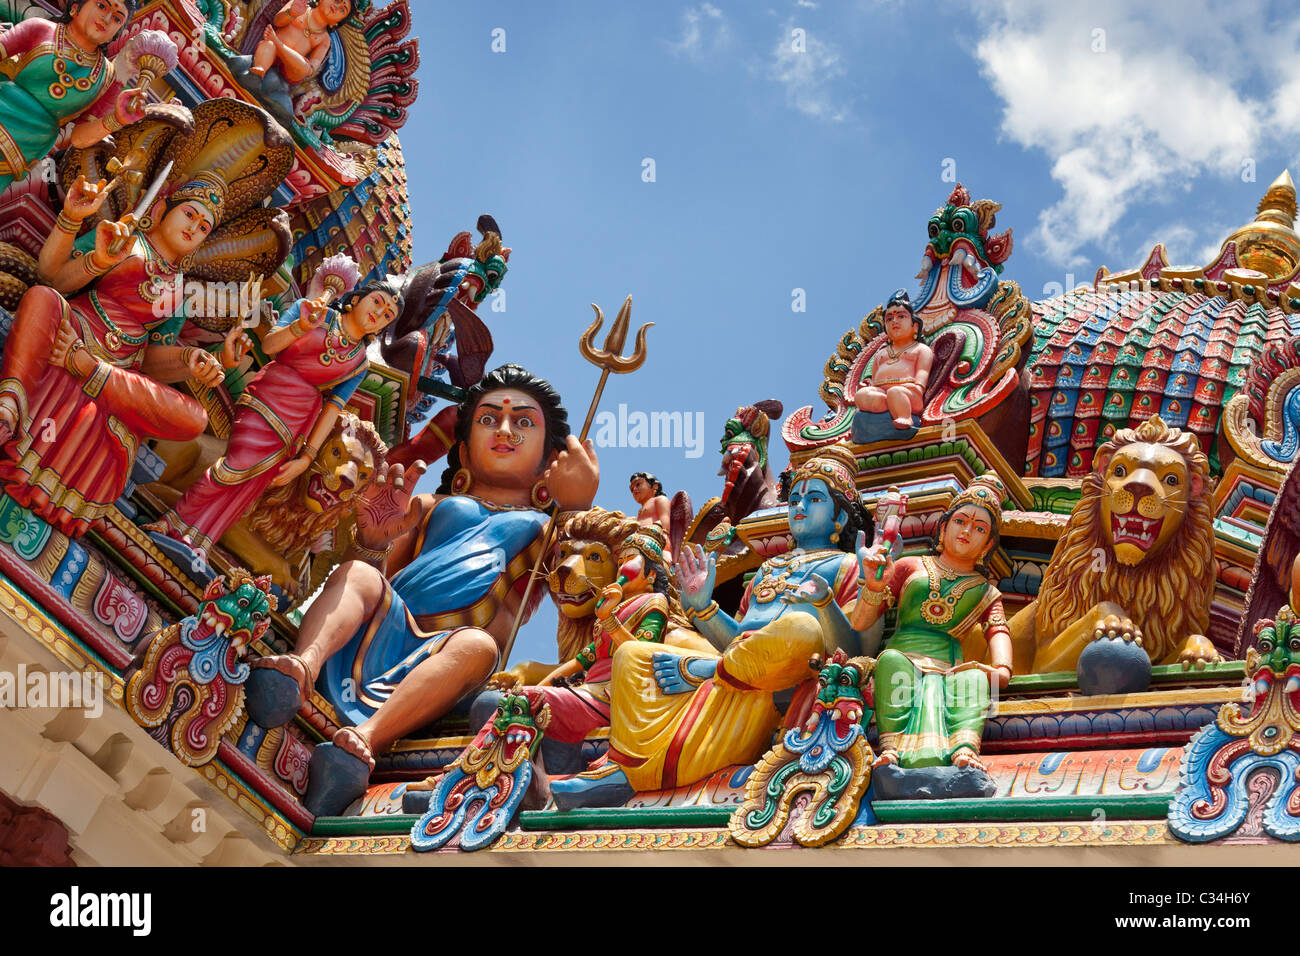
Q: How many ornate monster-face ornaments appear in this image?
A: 7